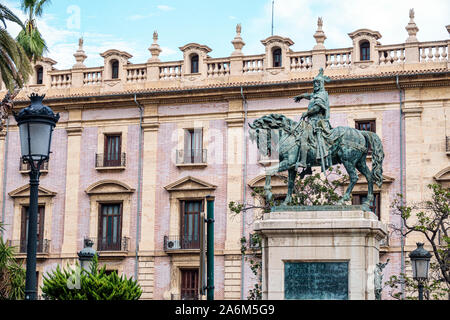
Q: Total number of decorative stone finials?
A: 5